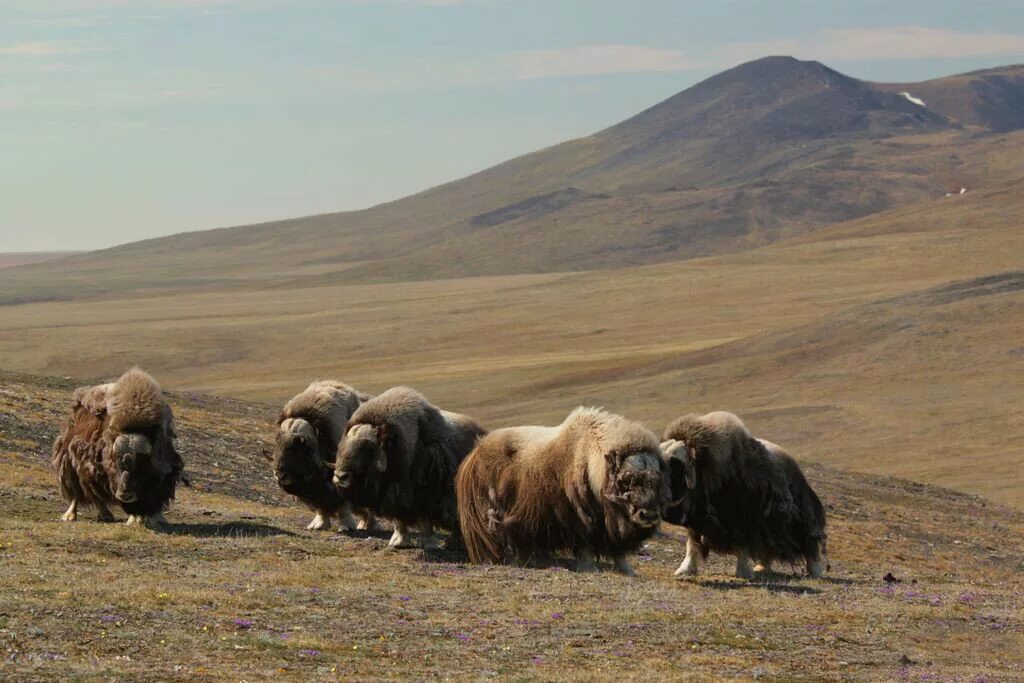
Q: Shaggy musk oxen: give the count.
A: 5